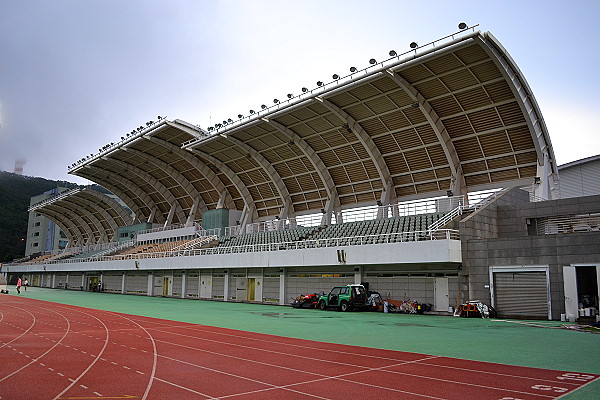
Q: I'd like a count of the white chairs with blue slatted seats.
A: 0